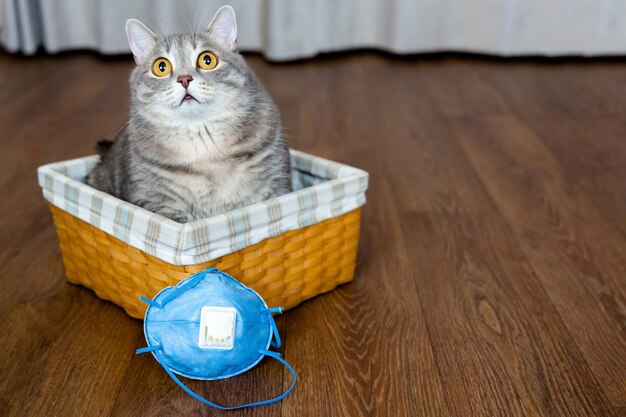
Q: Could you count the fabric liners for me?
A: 1